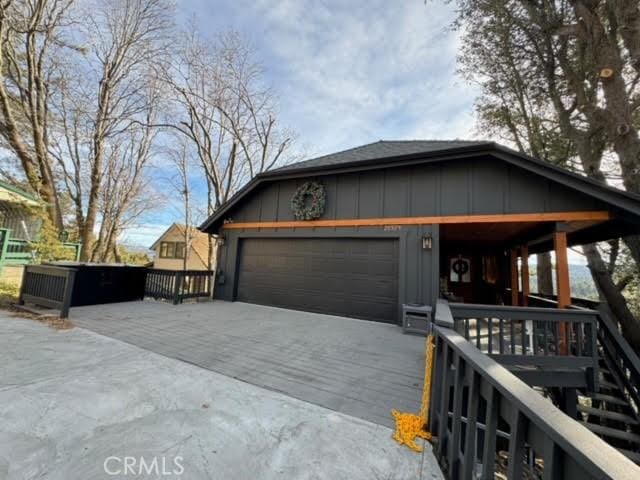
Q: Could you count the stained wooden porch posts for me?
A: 3